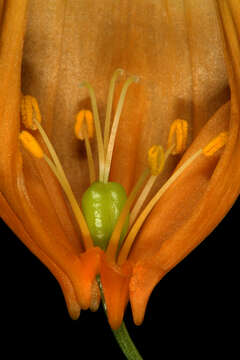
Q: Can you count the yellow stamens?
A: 6